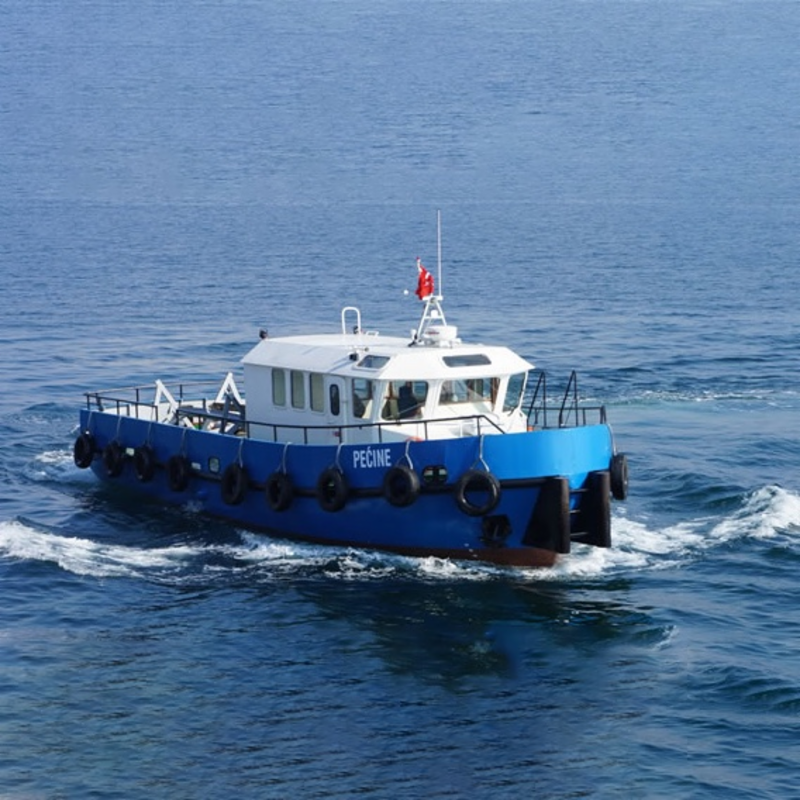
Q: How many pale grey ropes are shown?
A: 10